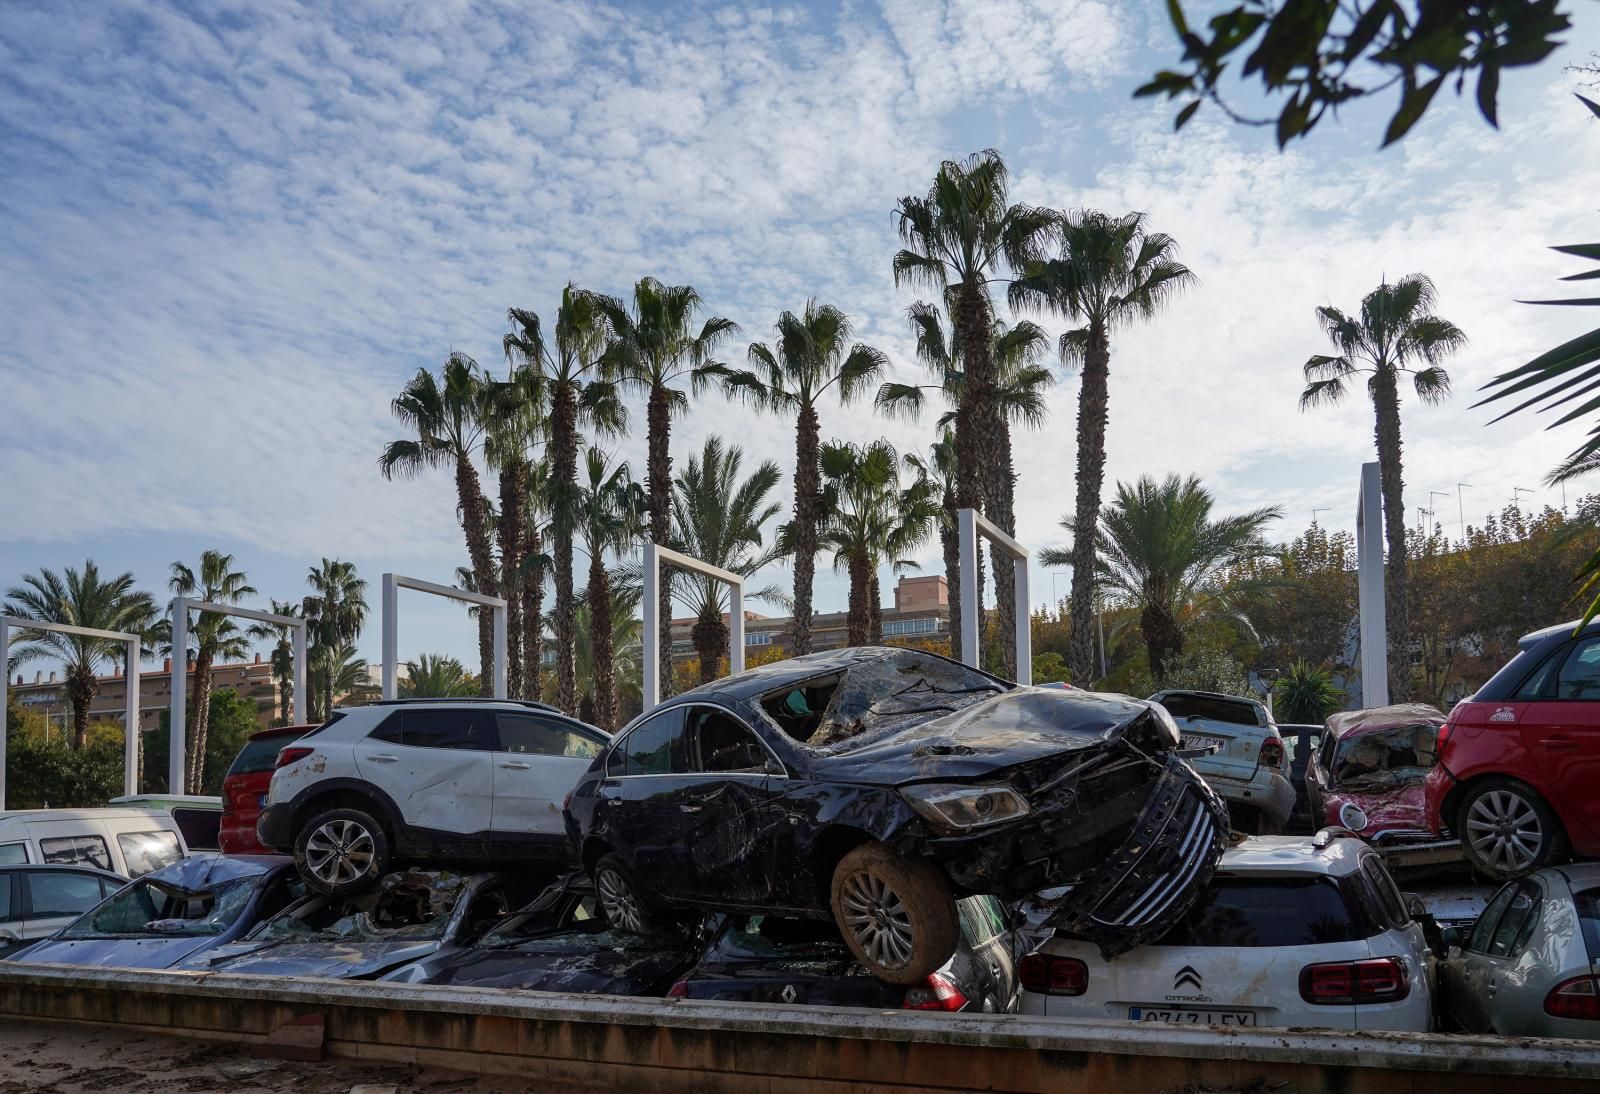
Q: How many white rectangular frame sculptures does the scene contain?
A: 6